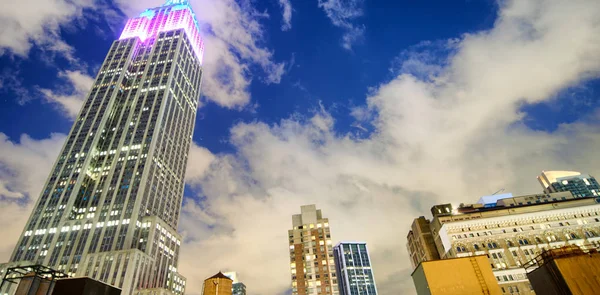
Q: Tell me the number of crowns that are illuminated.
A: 1